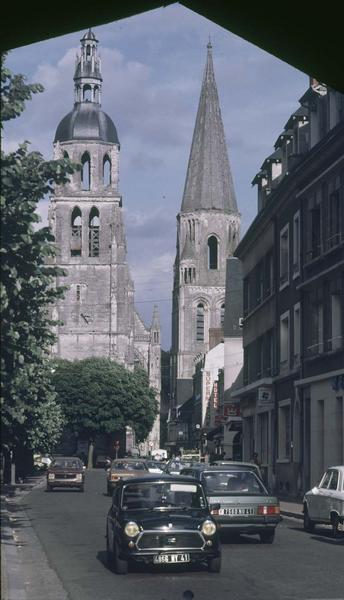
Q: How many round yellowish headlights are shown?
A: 2